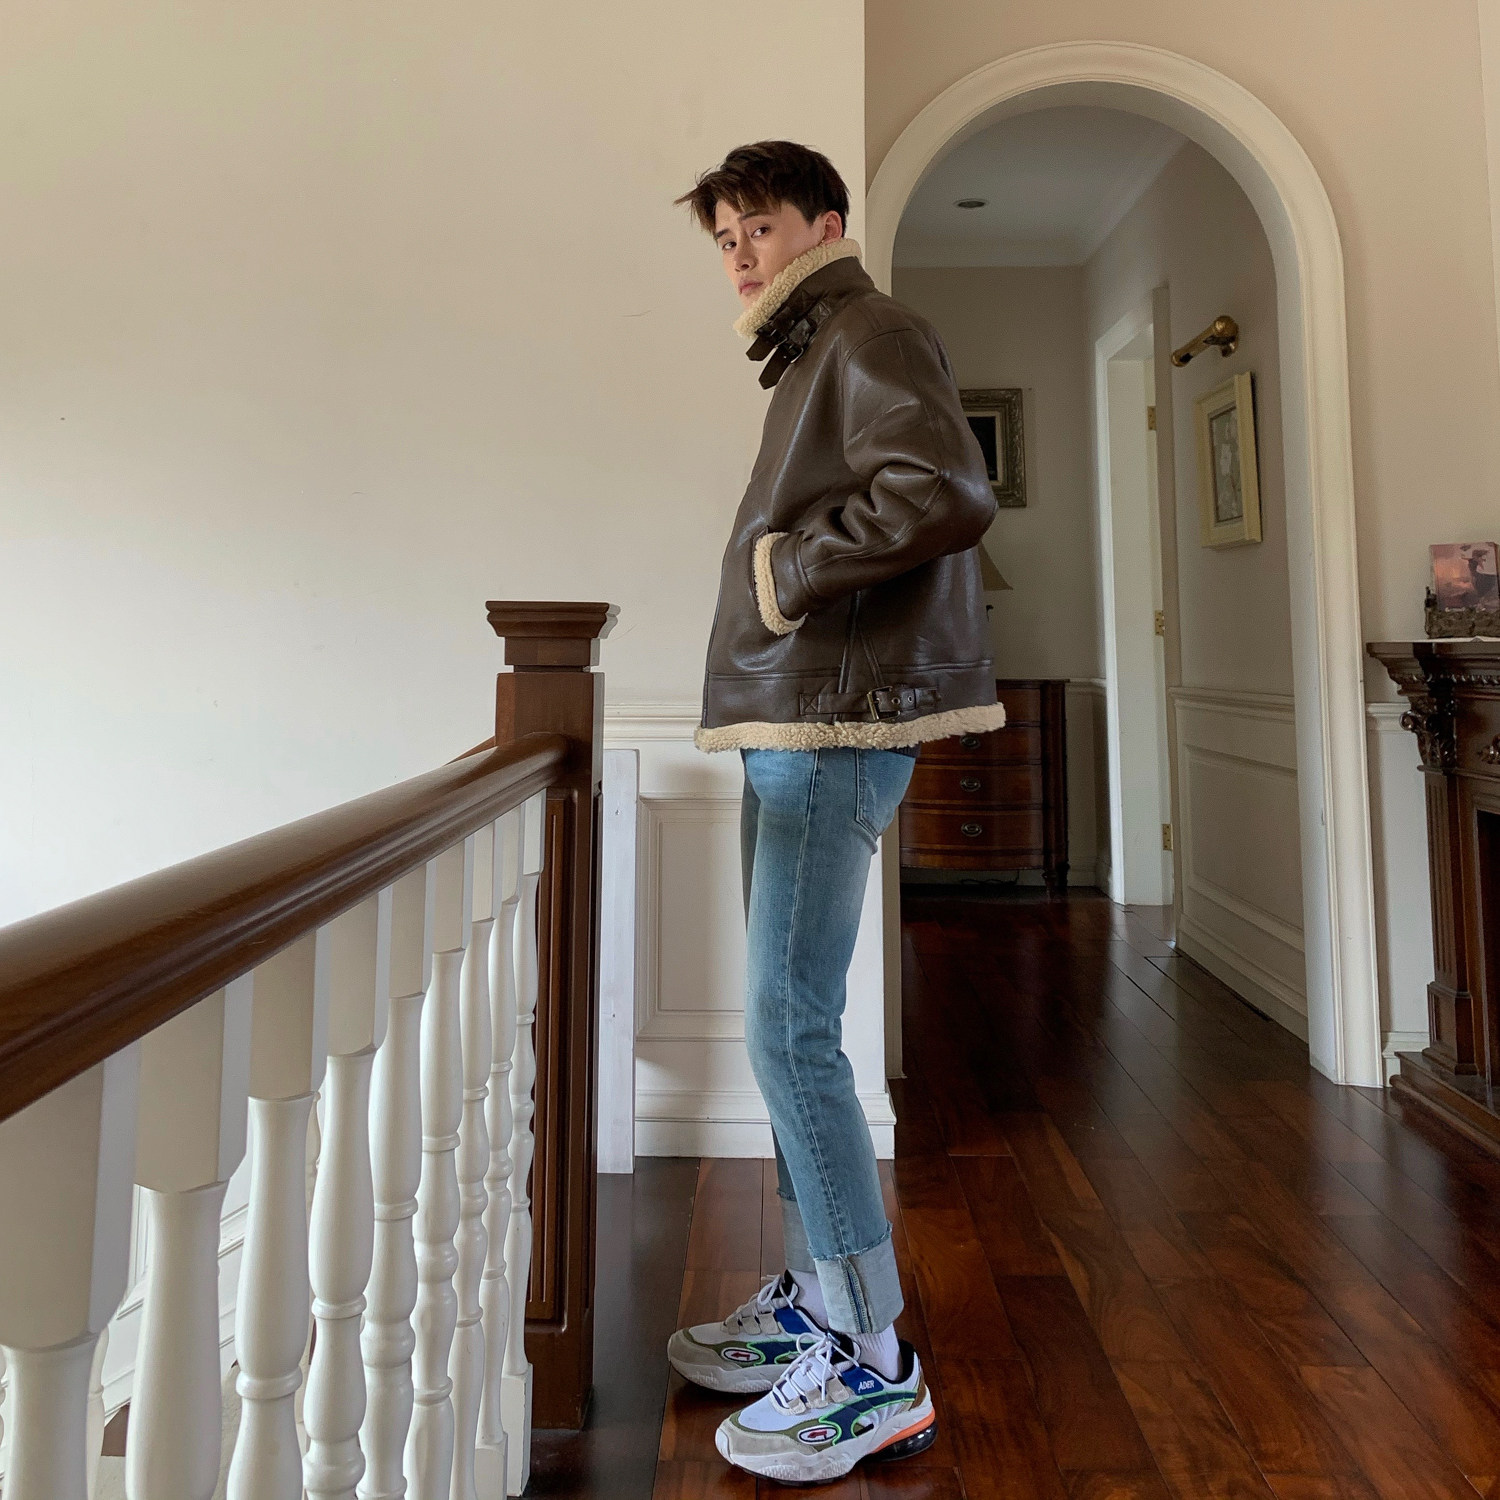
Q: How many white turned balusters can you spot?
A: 9